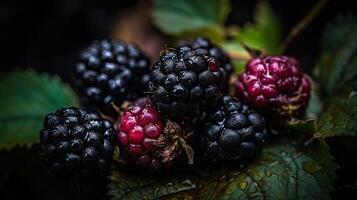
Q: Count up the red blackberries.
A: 2